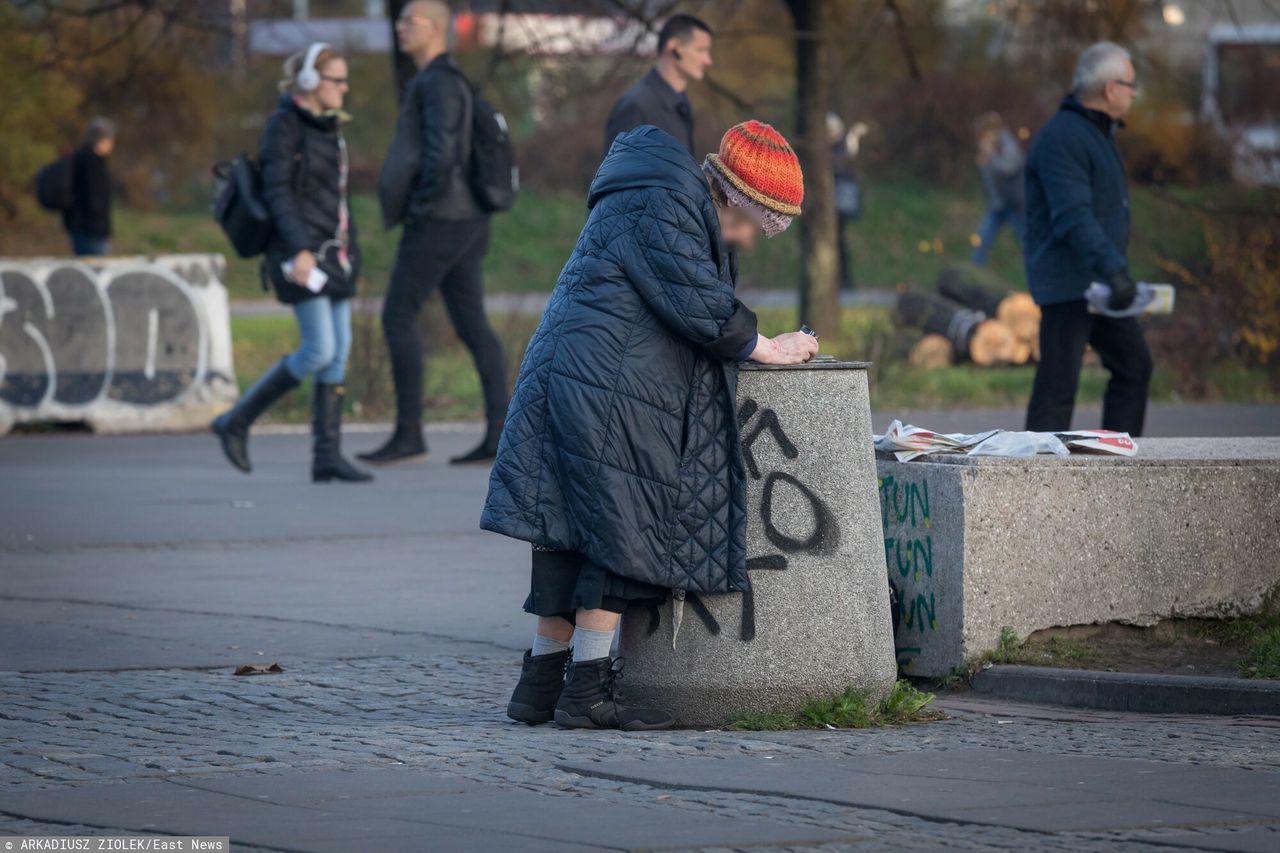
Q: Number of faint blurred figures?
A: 3